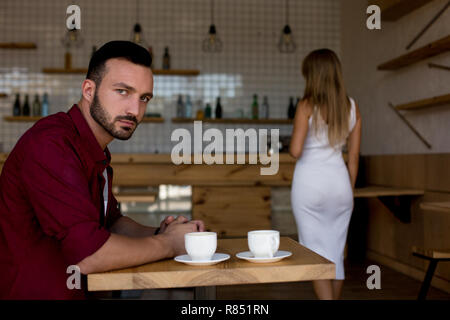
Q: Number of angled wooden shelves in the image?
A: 3